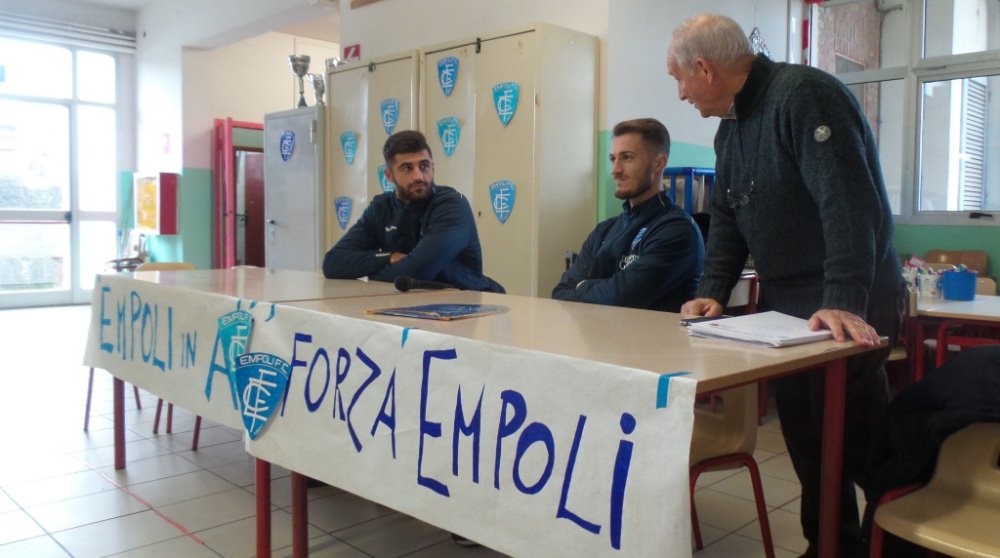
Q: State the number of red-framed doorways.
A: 1